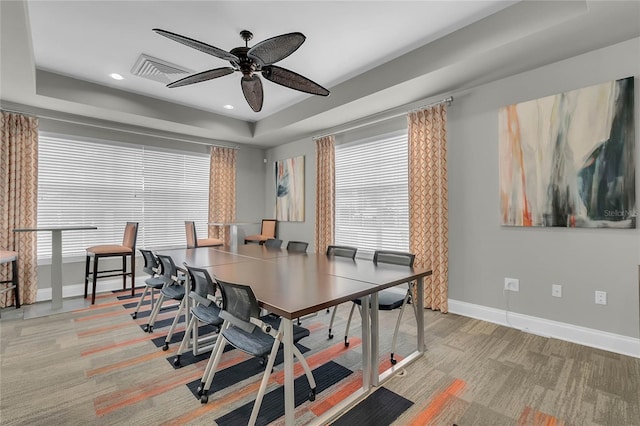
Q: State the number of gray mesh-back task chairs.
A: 8